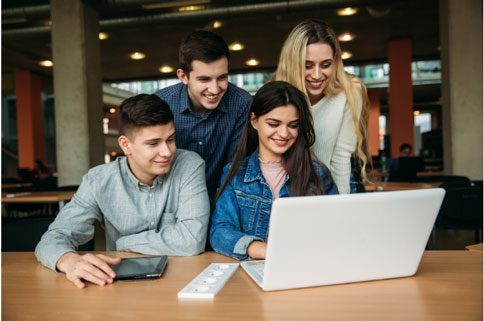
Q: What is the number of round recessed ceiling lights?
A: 11